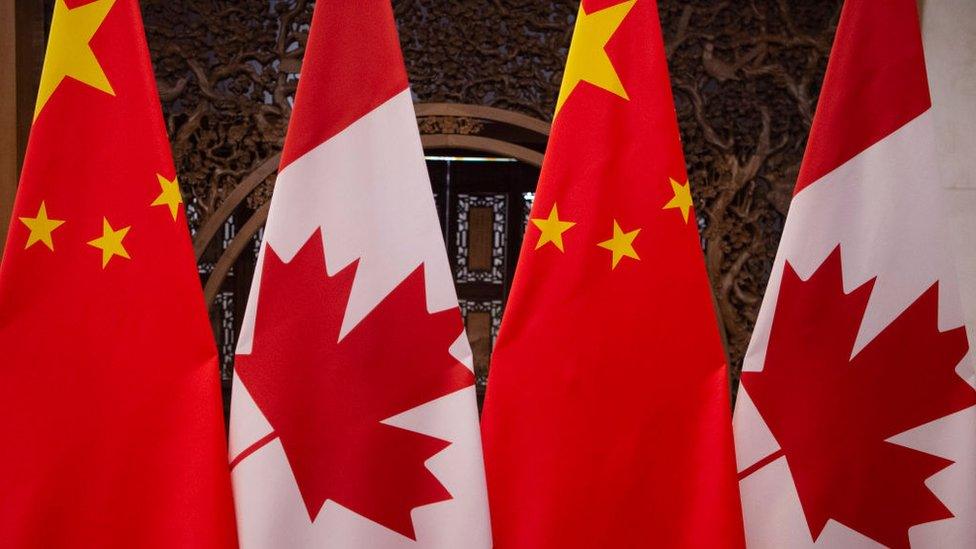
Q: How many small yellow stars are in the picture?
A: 6